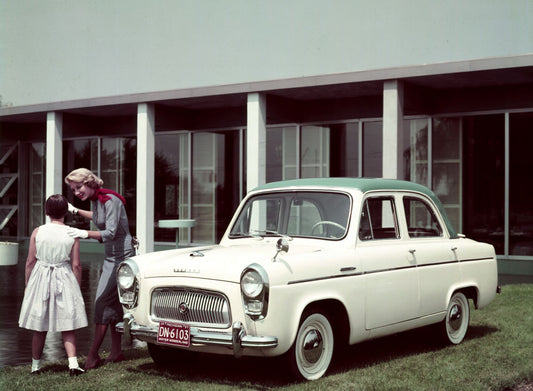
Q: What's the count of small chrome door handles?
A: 2